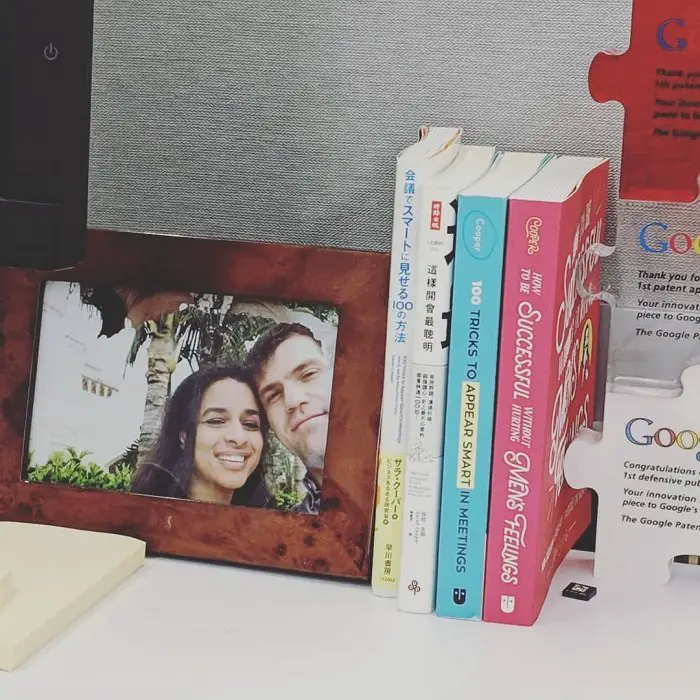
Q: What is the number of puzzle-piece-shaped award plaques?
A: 3